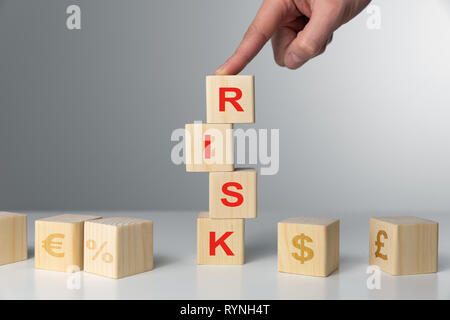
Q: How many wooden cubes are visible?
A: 9